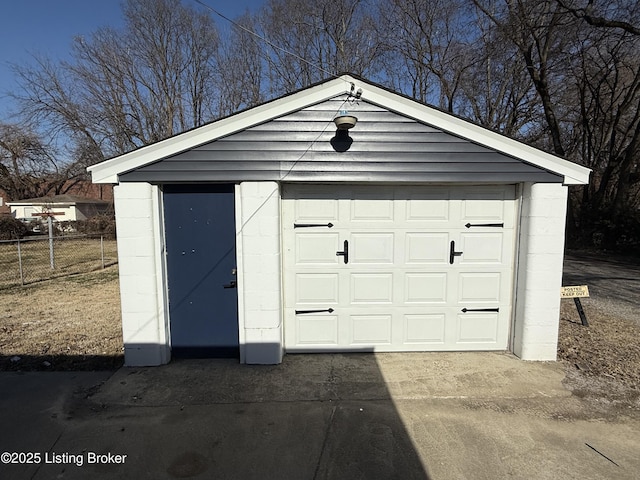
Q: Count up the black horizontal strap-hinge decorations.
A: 4